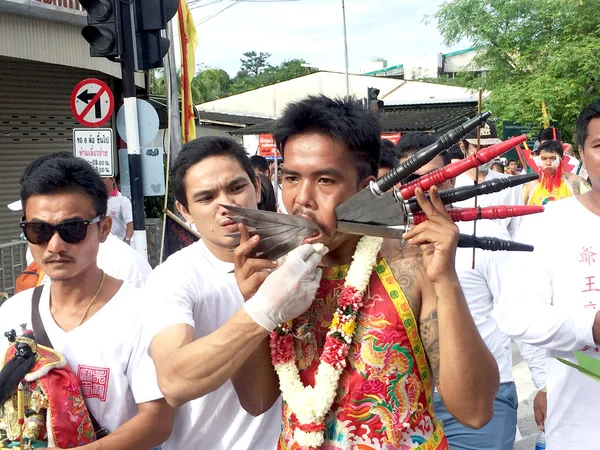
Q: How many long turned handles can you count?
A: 5